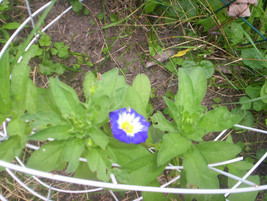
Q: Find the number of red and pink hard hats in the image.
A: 0